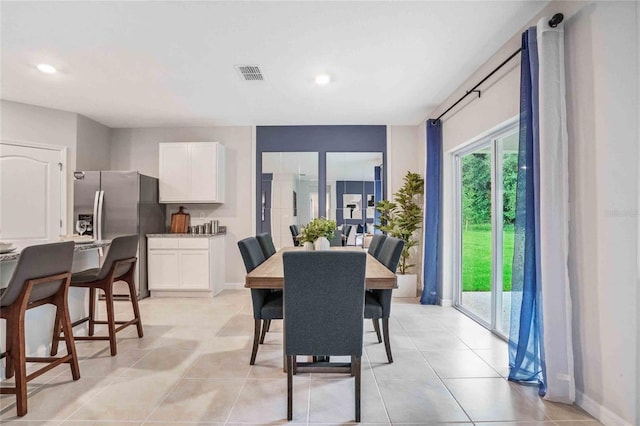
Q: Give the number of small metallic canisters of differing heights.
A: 4